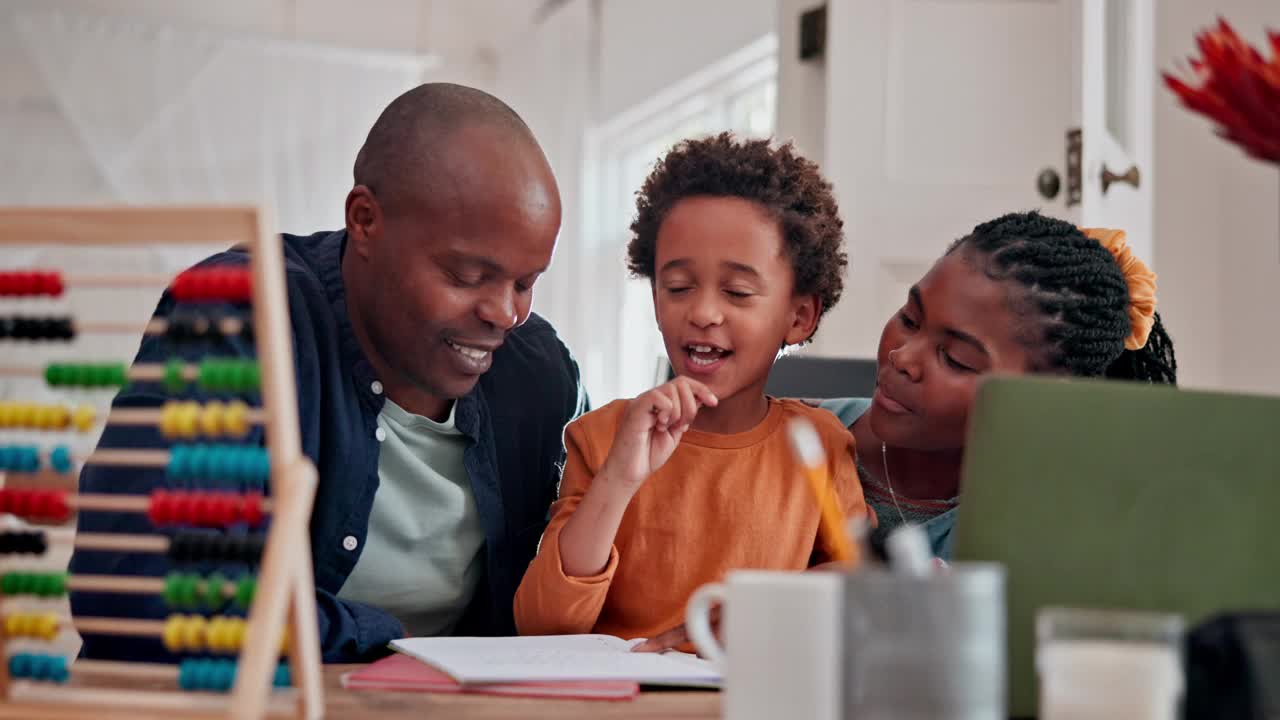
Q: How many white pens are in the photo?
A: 1